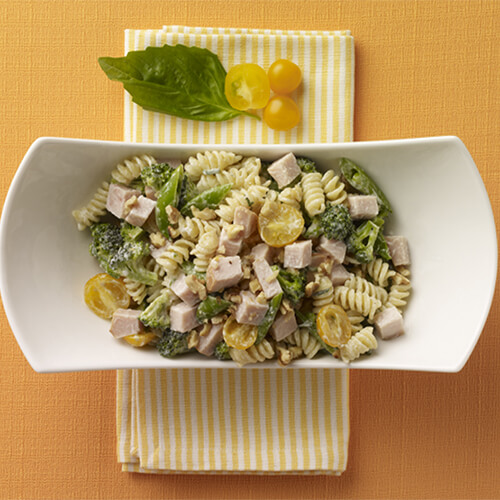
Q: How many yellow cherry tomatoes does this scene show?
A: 8